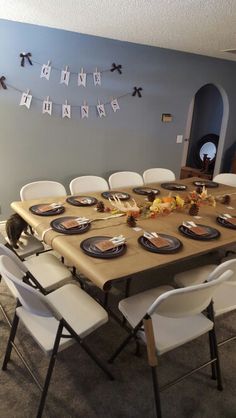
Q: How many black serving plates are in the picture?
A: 11